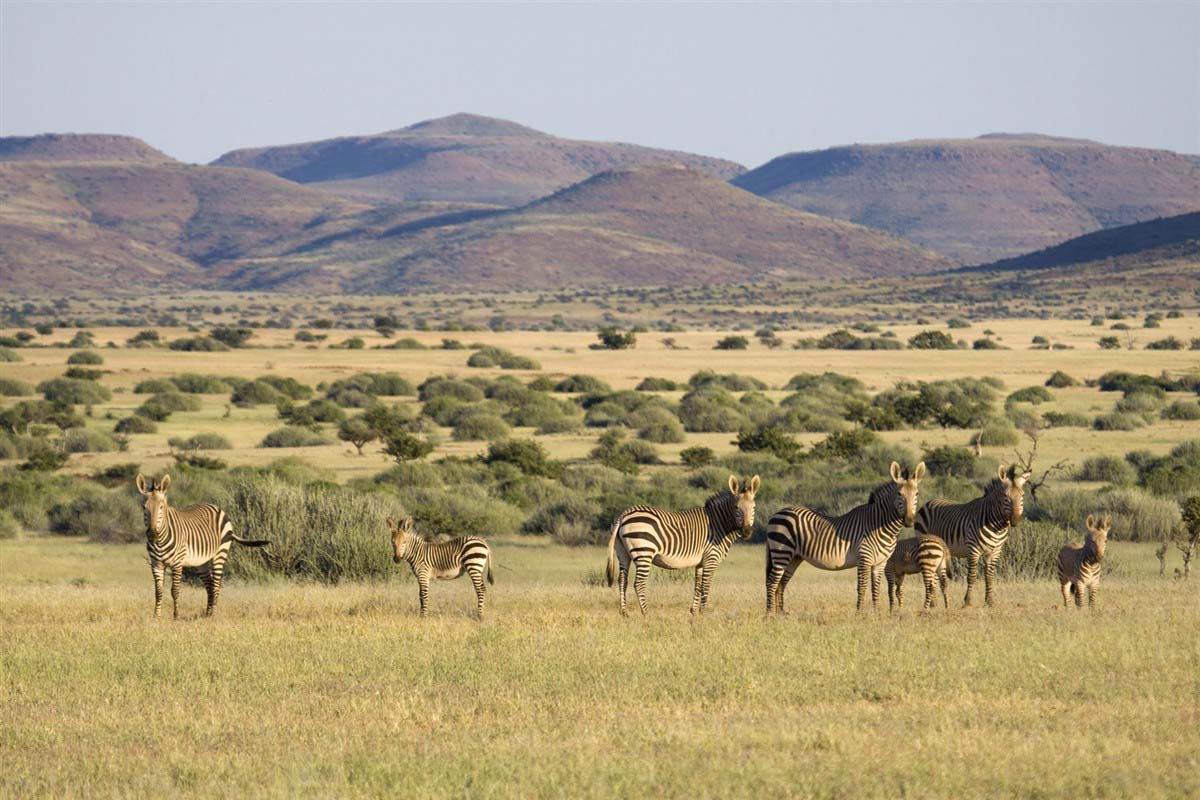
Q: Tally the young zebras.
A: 3